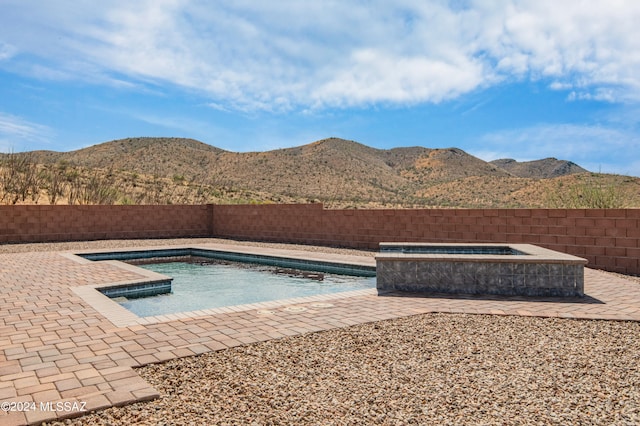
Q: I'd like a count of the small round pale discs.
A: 3